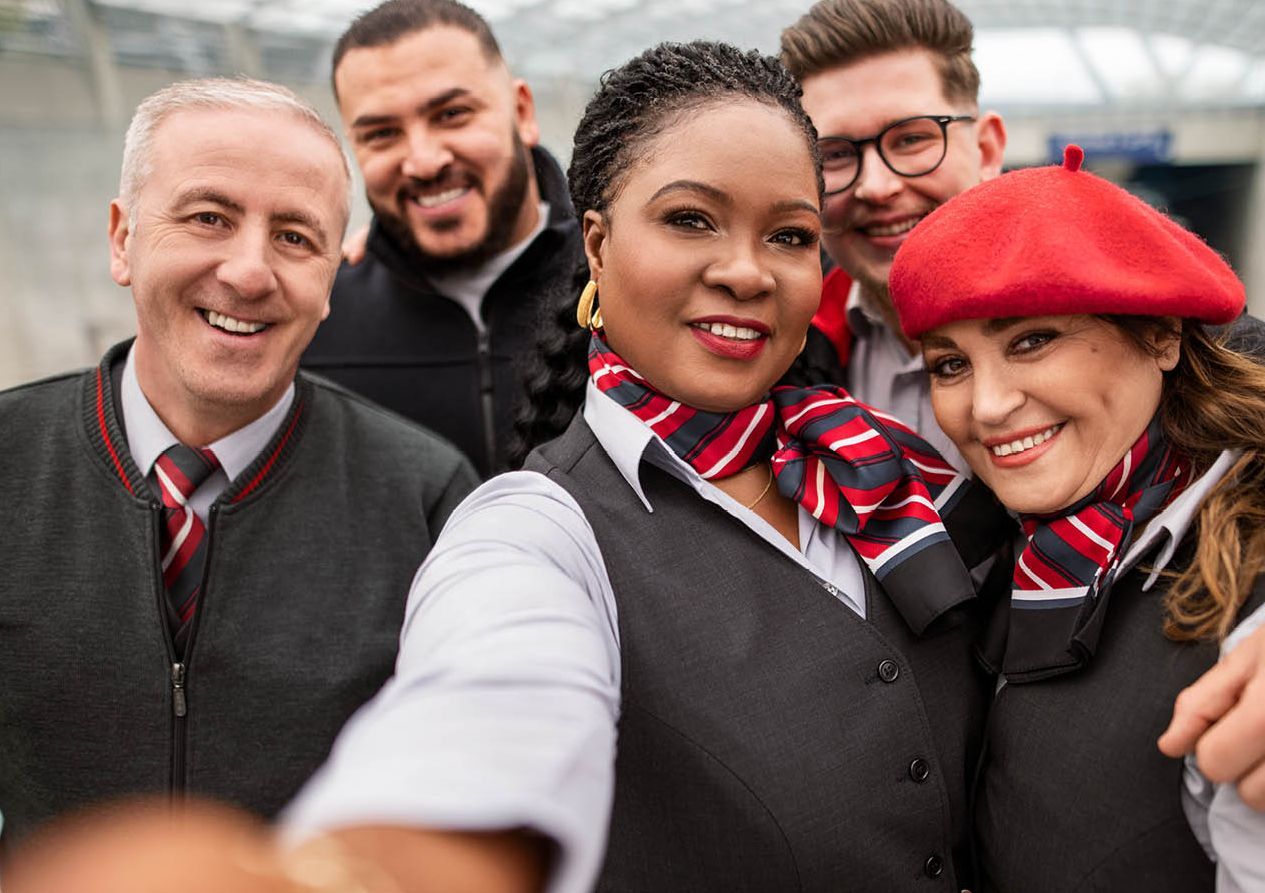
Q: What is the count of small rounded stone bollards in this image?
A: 0